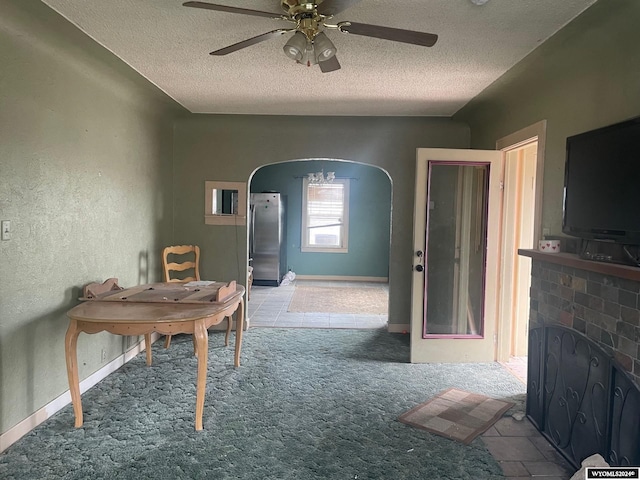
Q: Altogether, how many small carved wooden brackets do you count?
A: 2